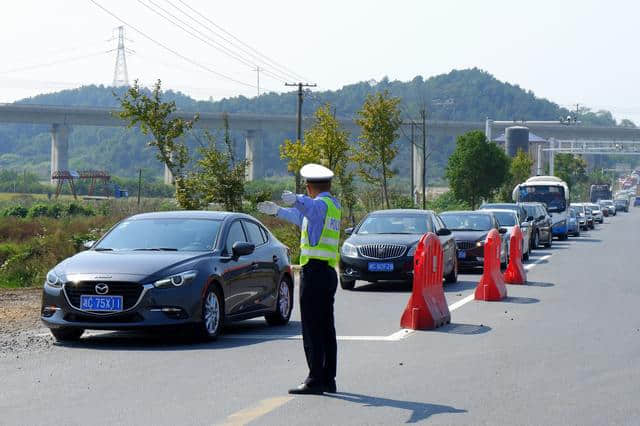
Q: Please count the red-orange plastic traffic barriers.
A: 3